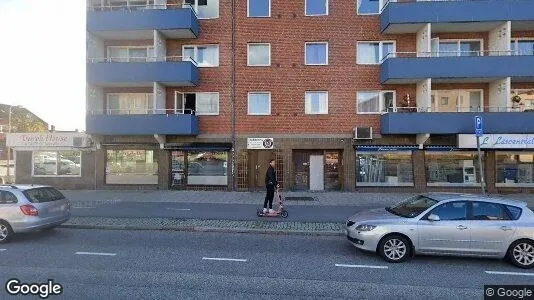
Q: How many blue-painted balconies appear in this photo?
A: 6